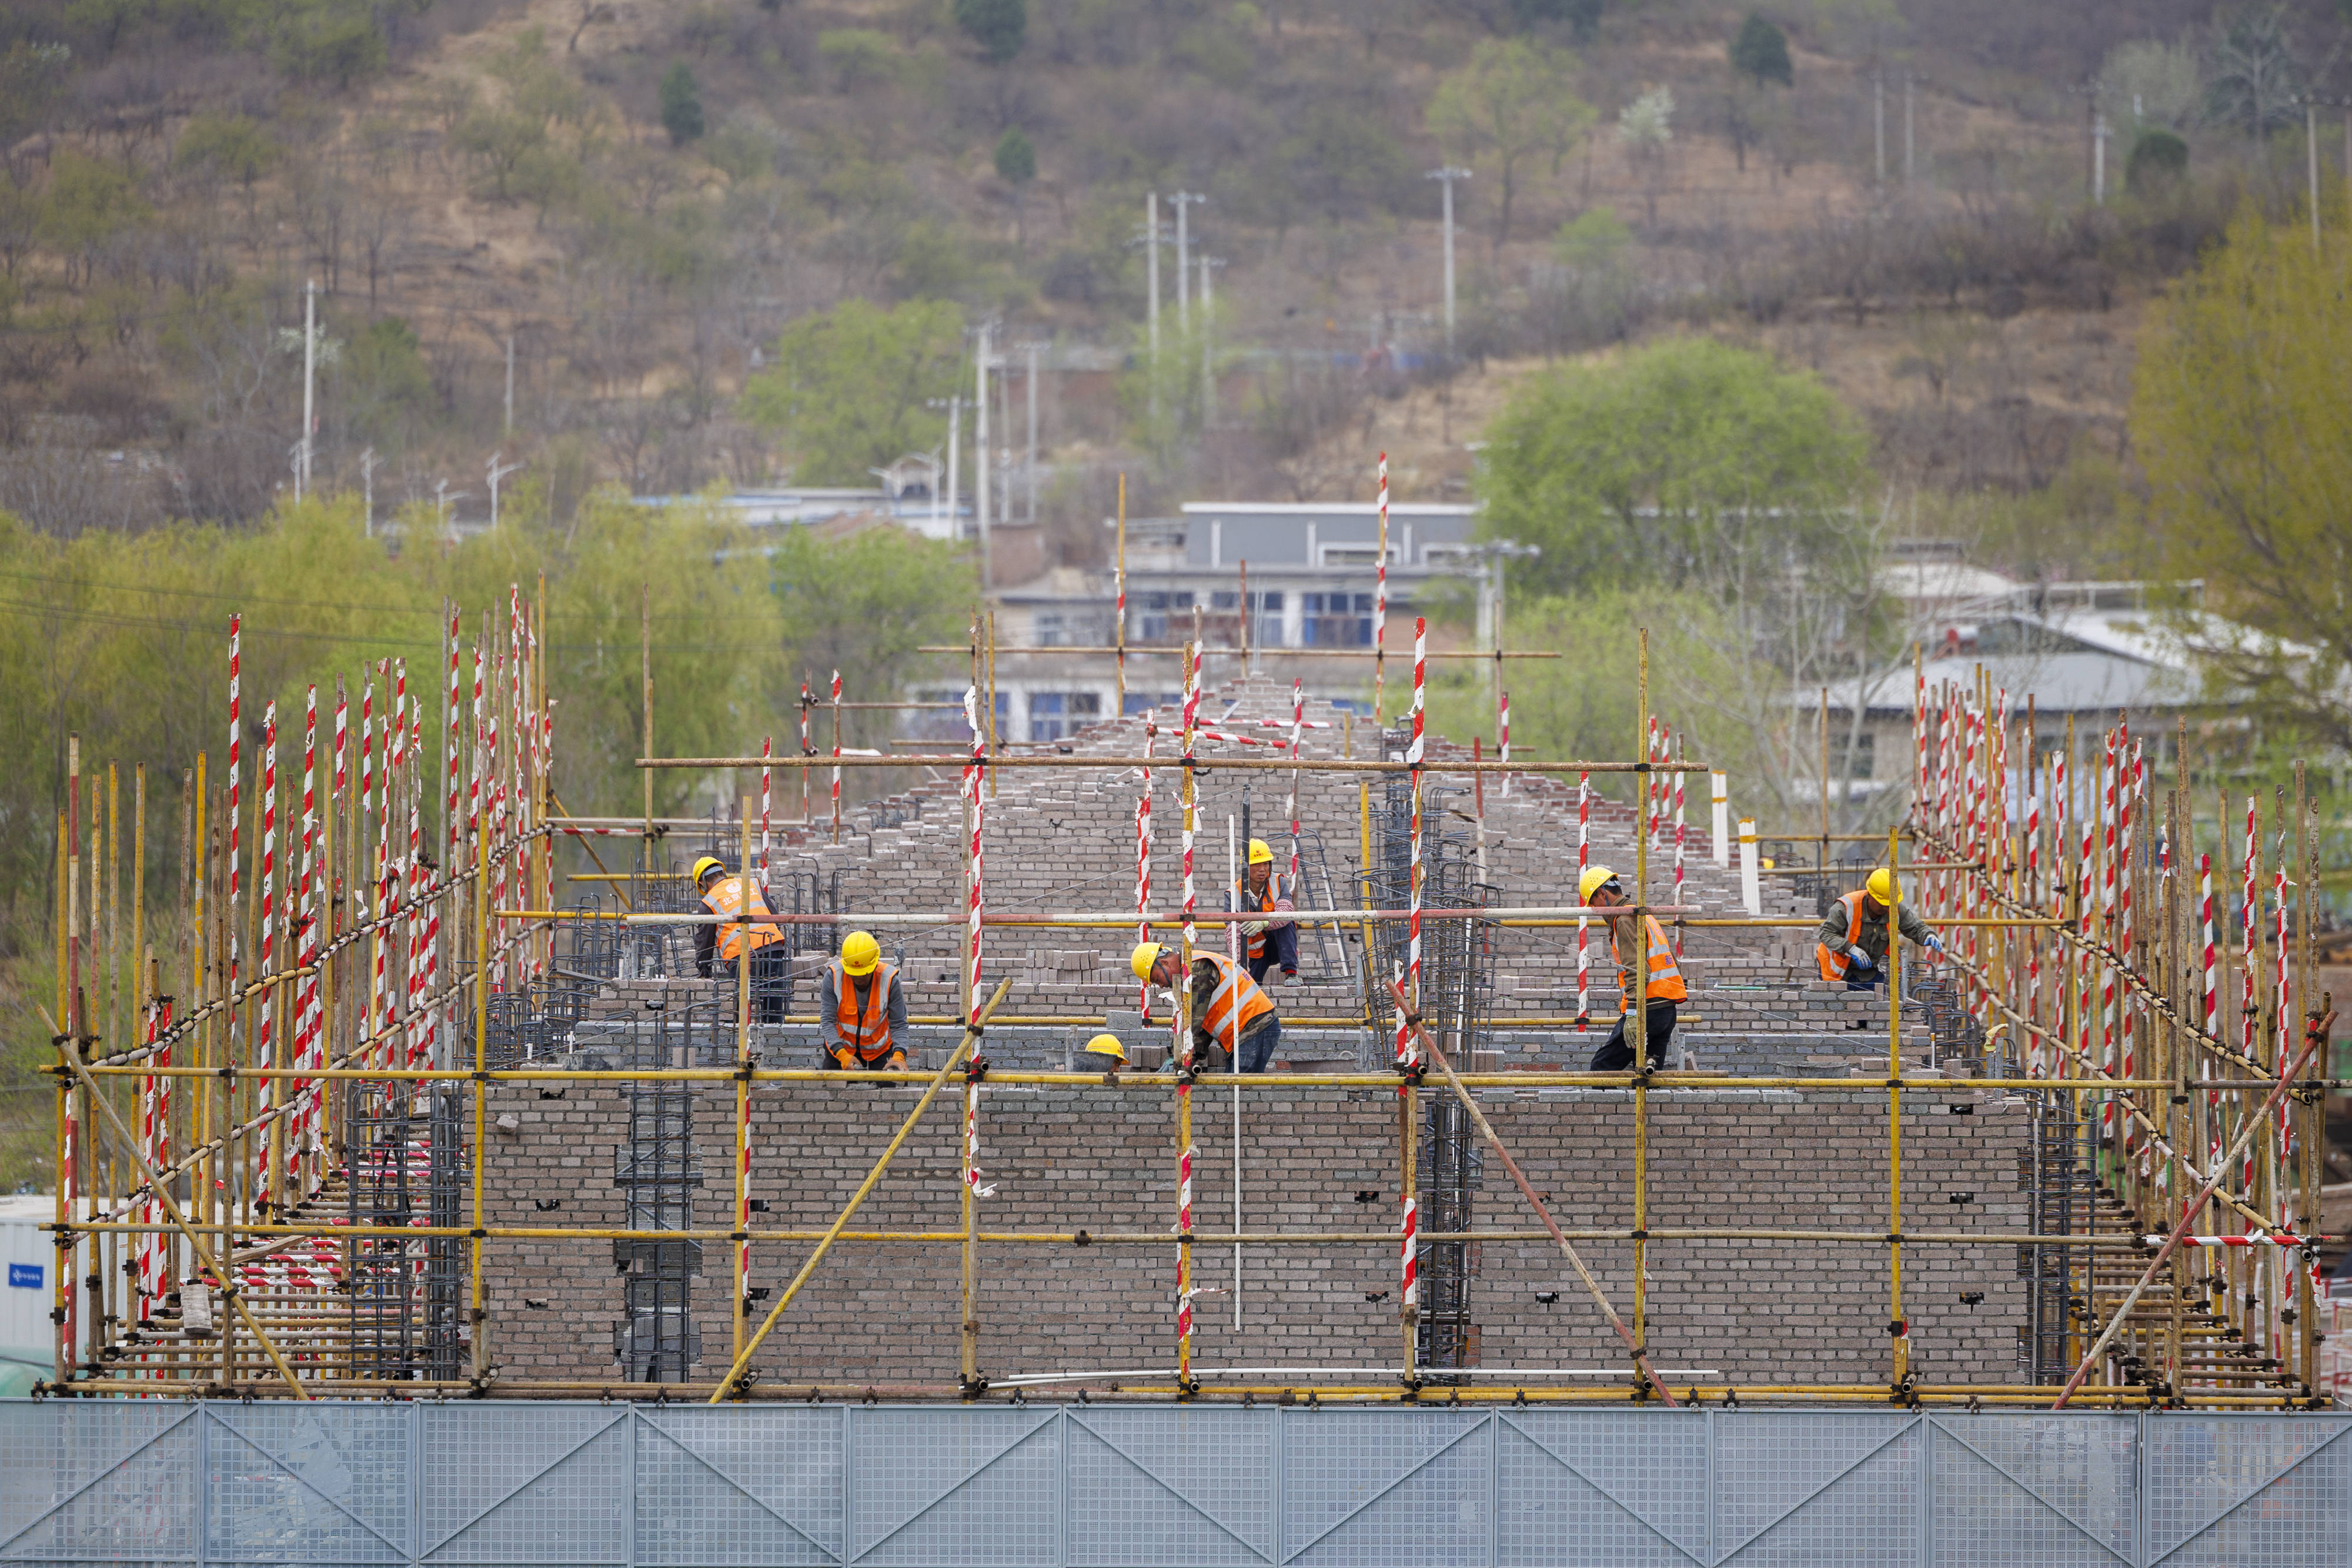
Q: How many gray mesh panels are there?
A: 11